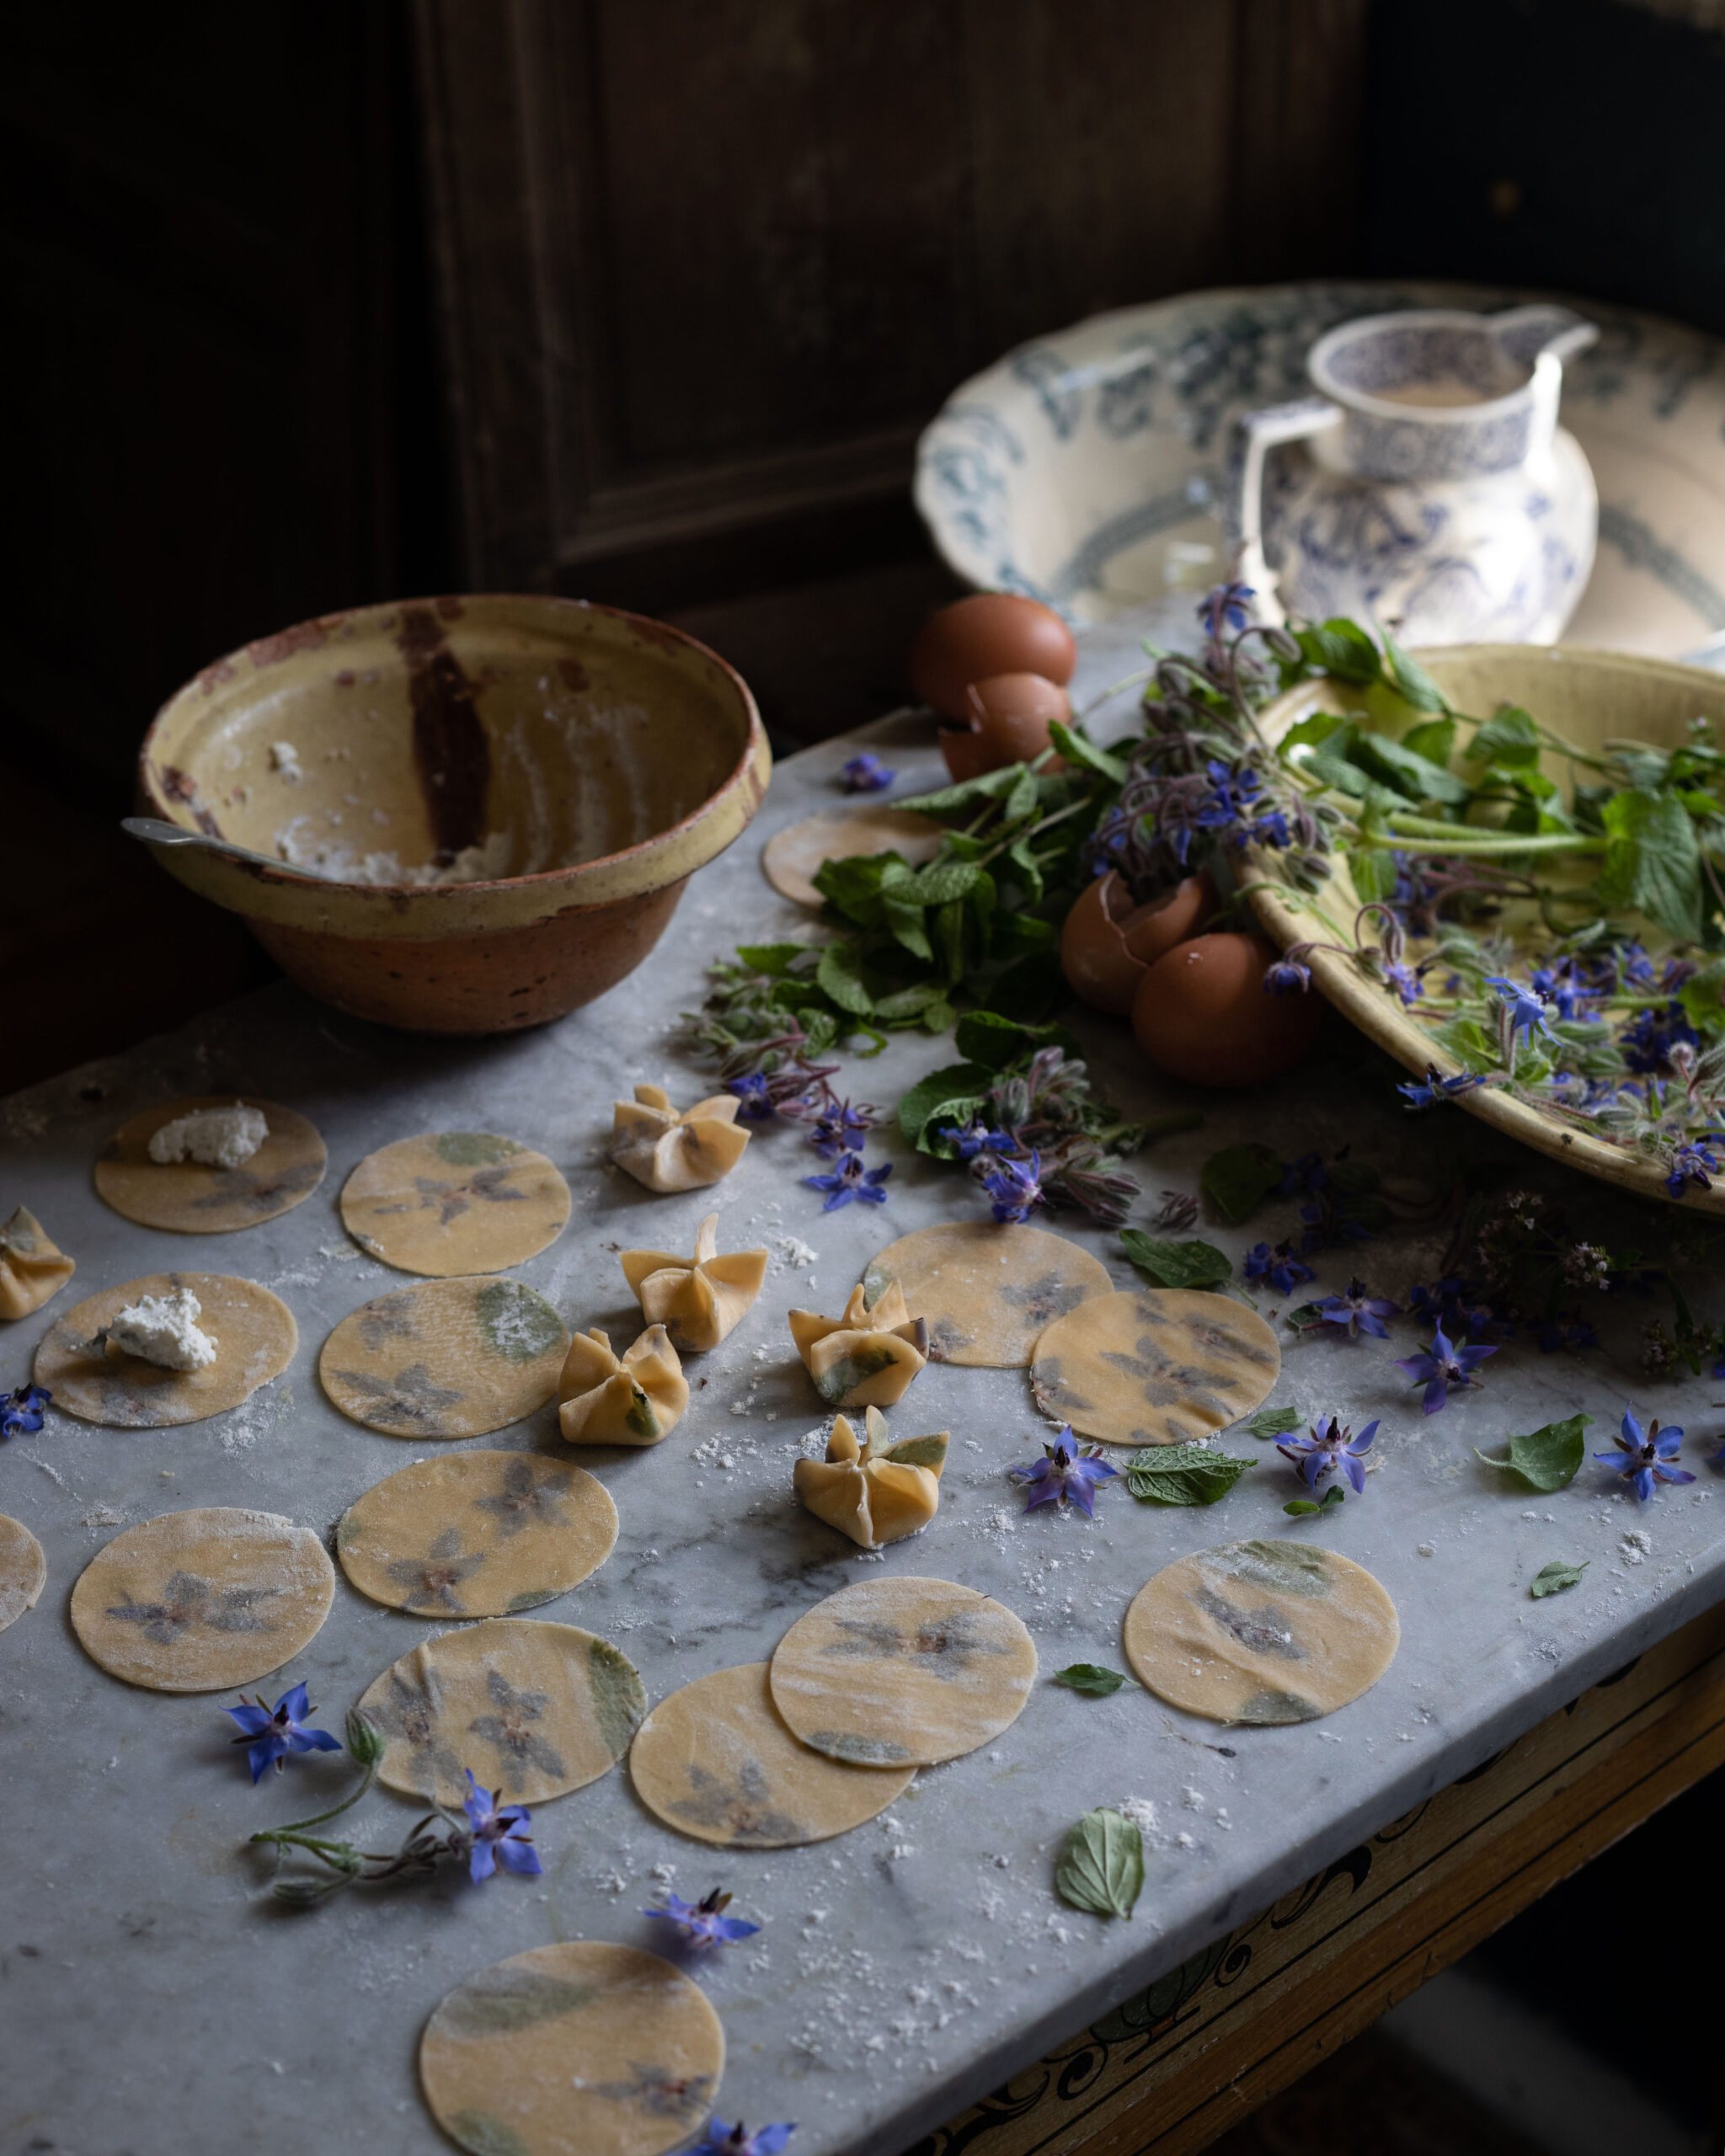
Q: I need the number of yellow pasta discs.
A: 15